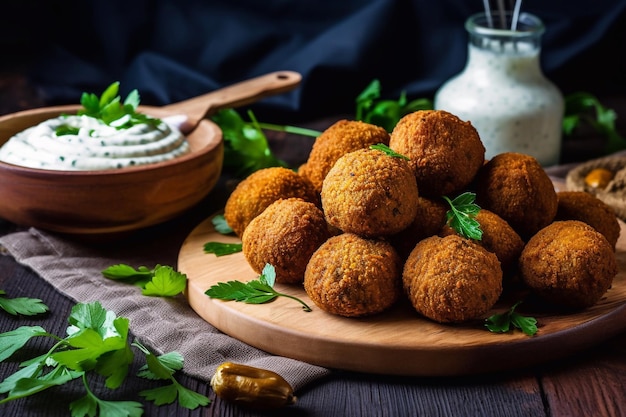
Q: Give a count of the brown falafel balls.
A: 12